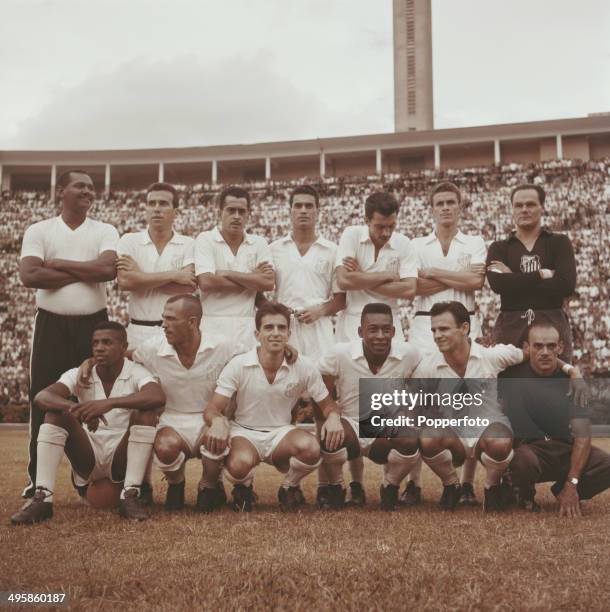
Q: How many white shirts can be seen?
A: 11